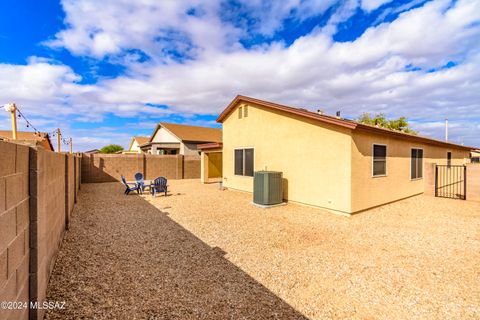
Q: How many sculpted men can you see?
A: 0